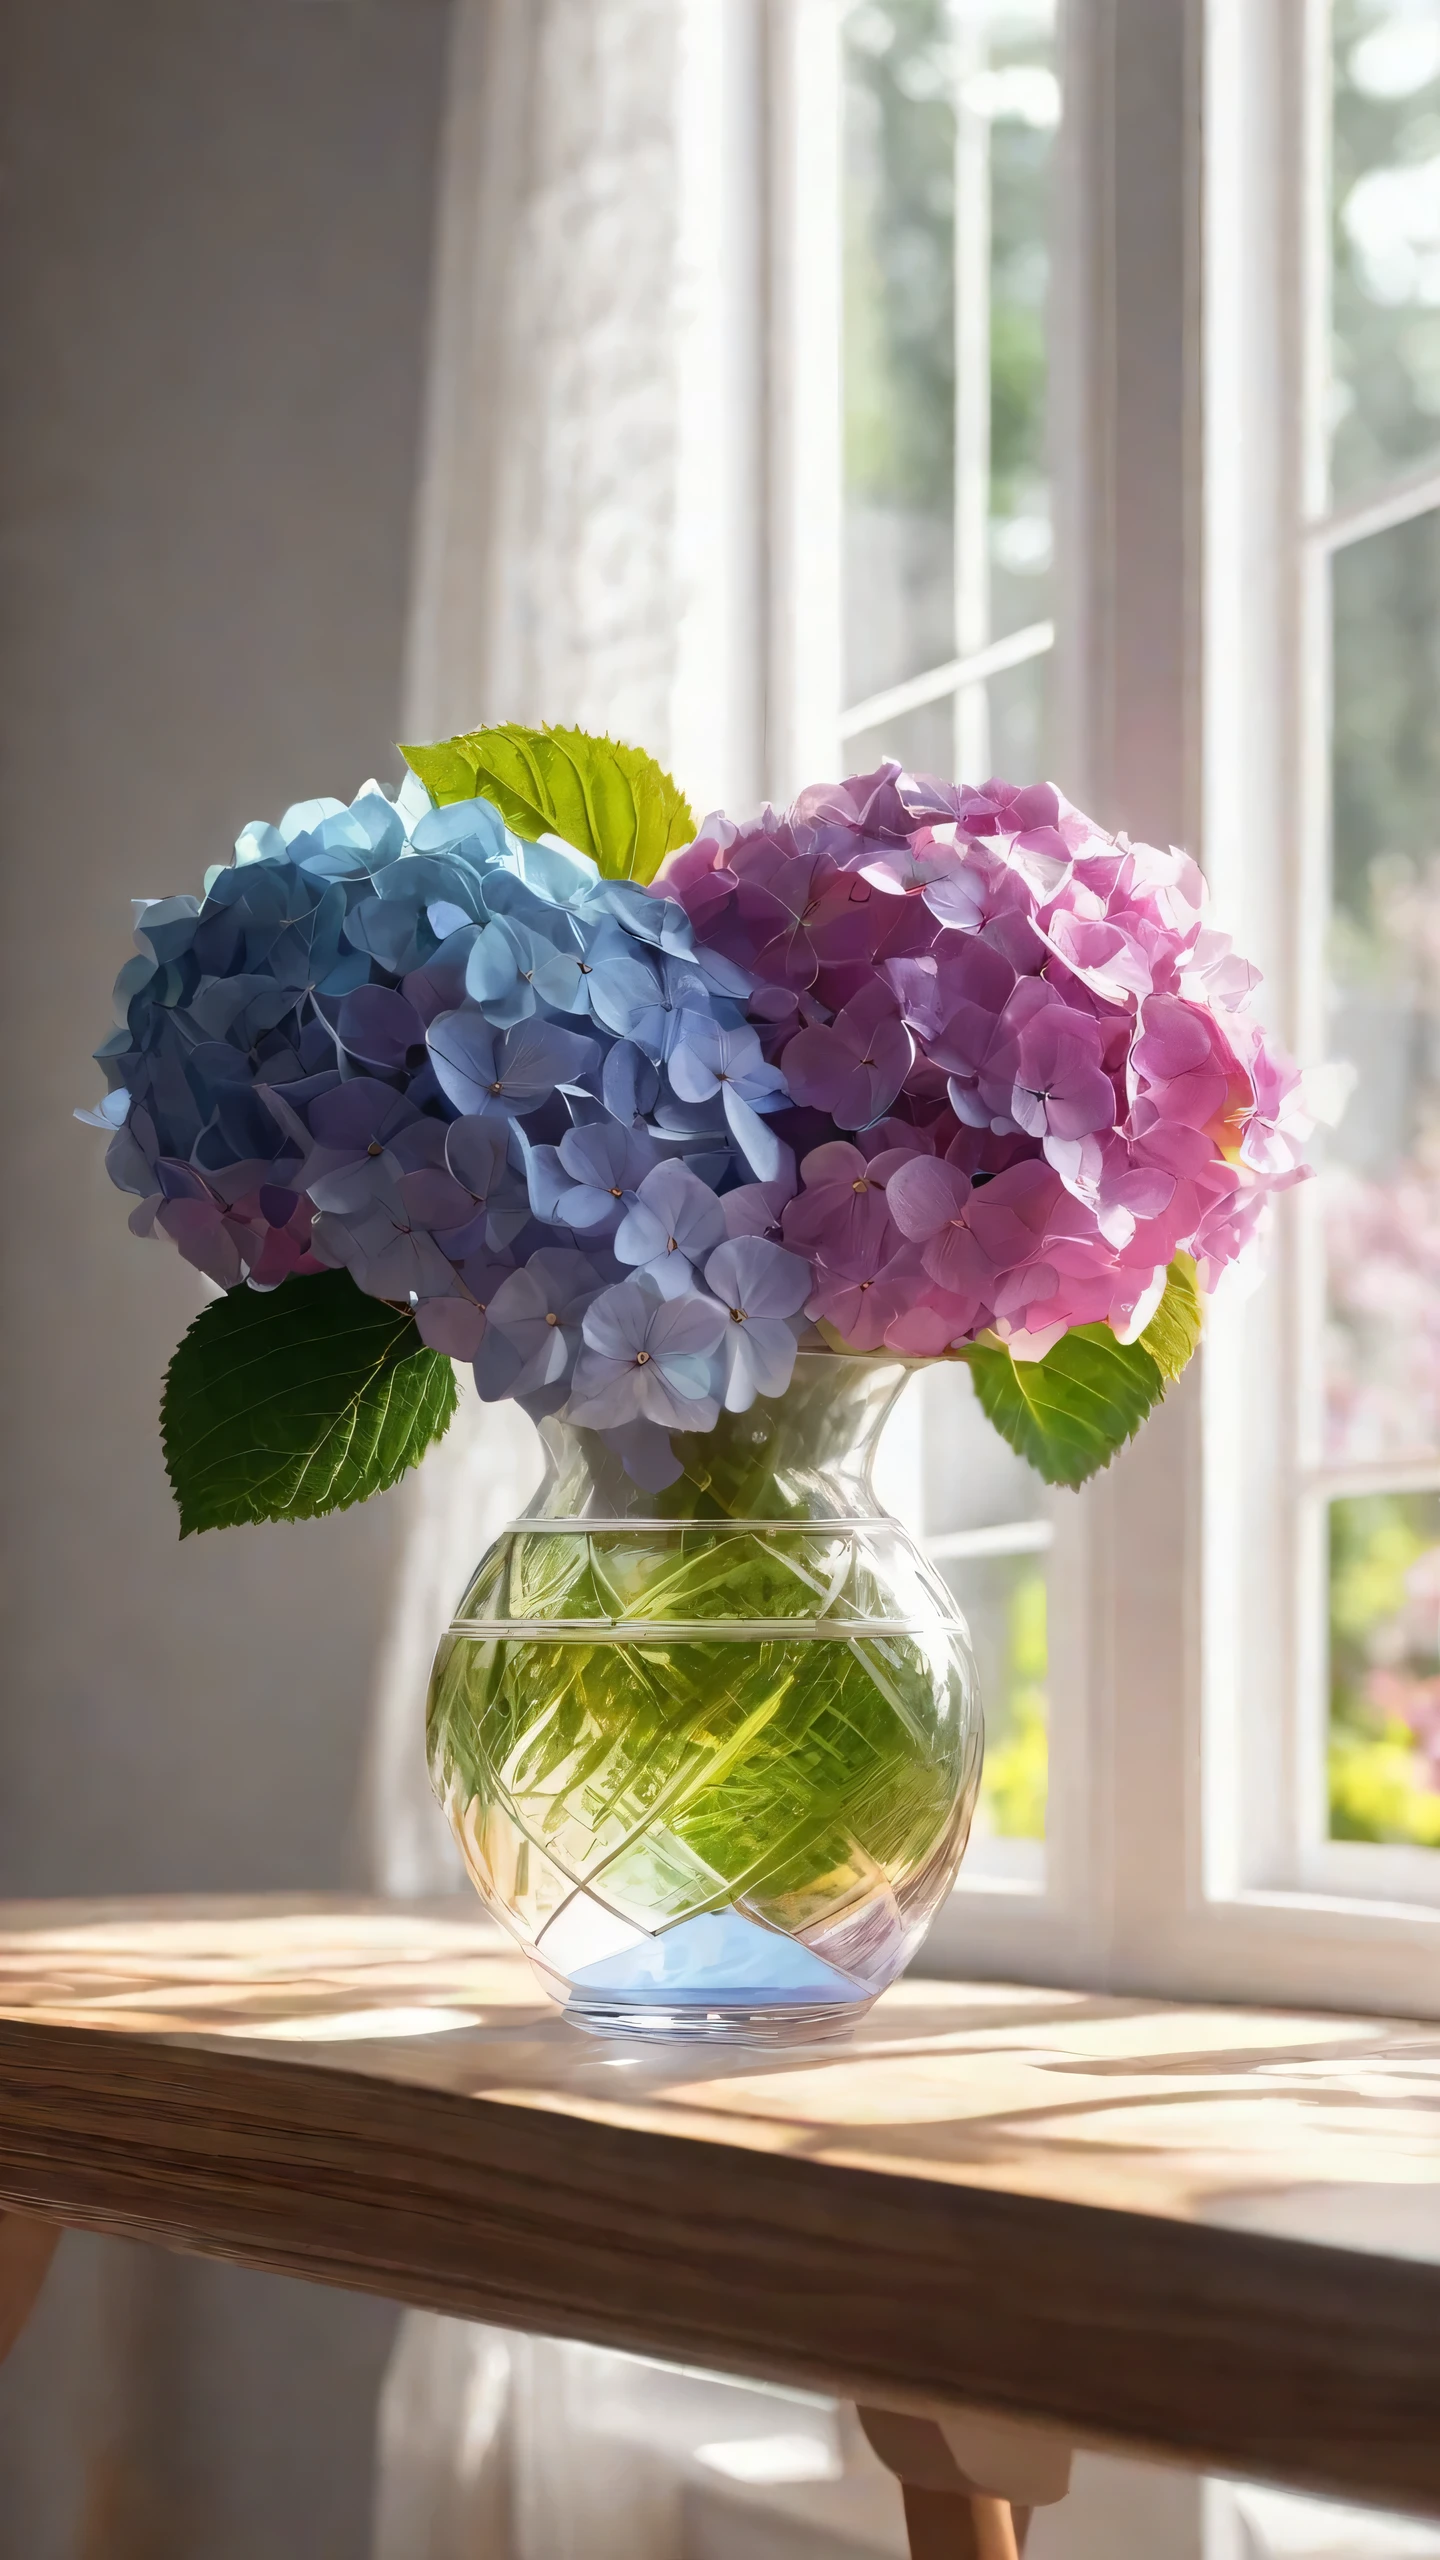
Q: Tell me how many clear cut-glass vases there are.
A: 1